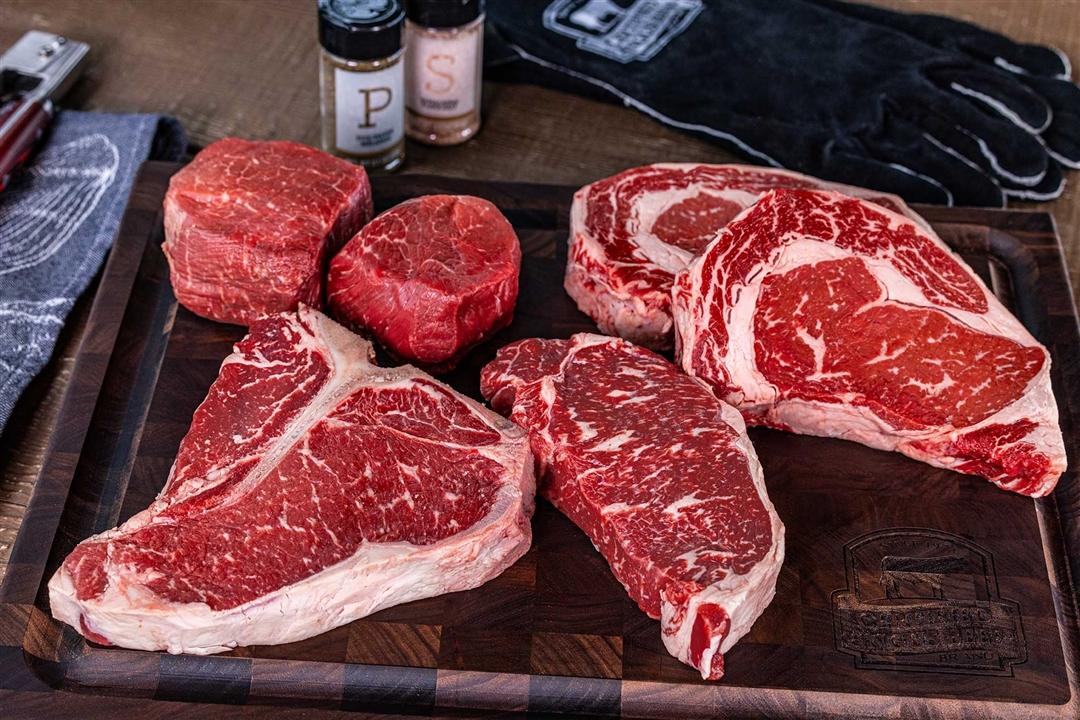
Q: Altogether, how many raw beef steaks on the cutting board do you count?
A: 6